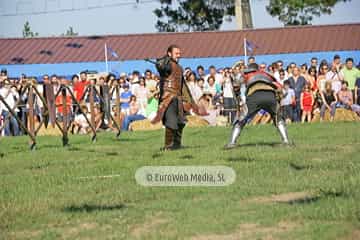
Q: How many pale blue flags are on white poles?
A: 2